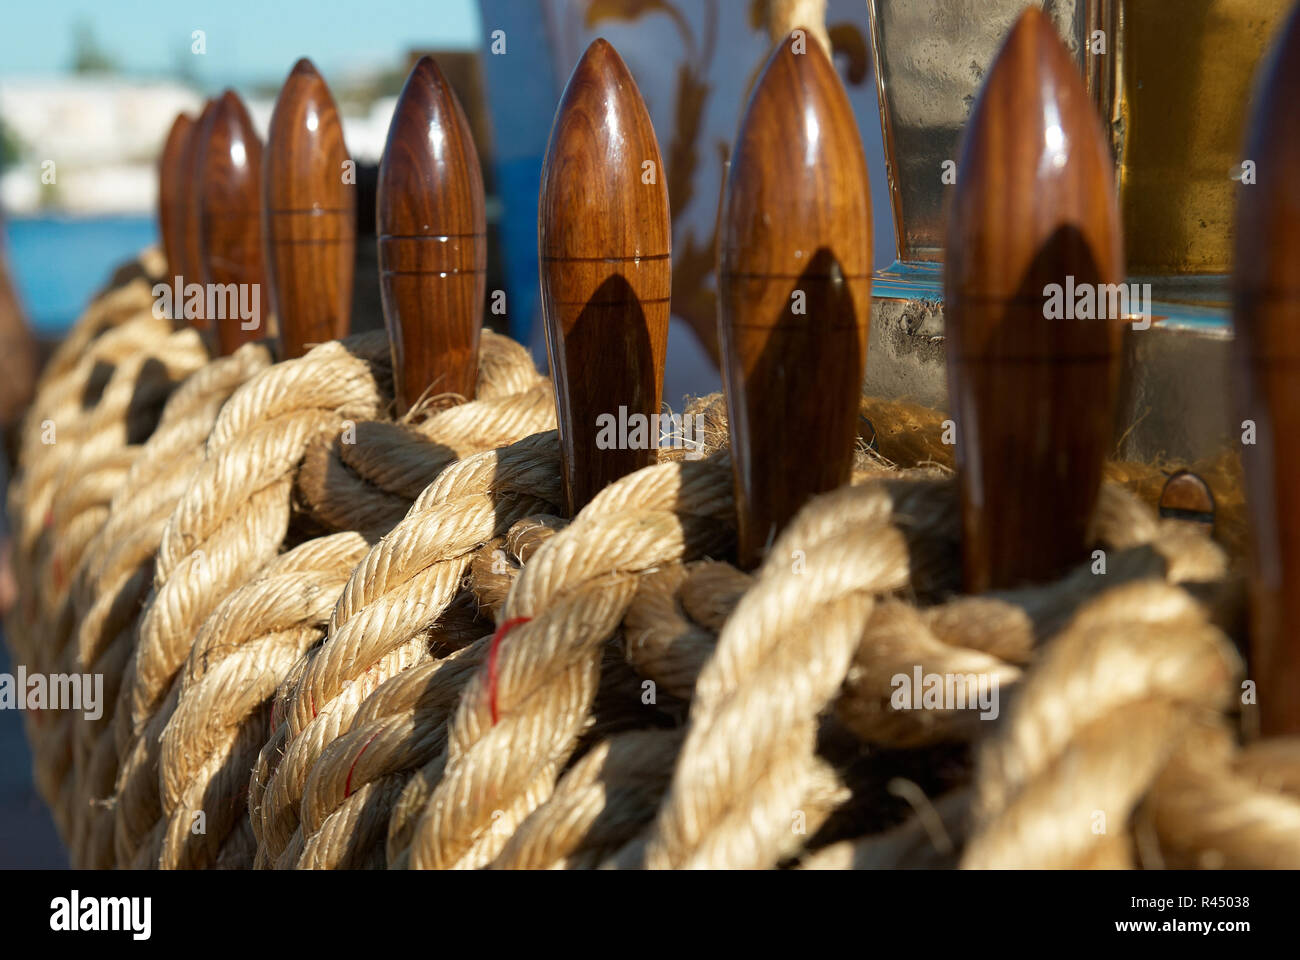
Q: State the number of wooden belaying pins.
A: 9